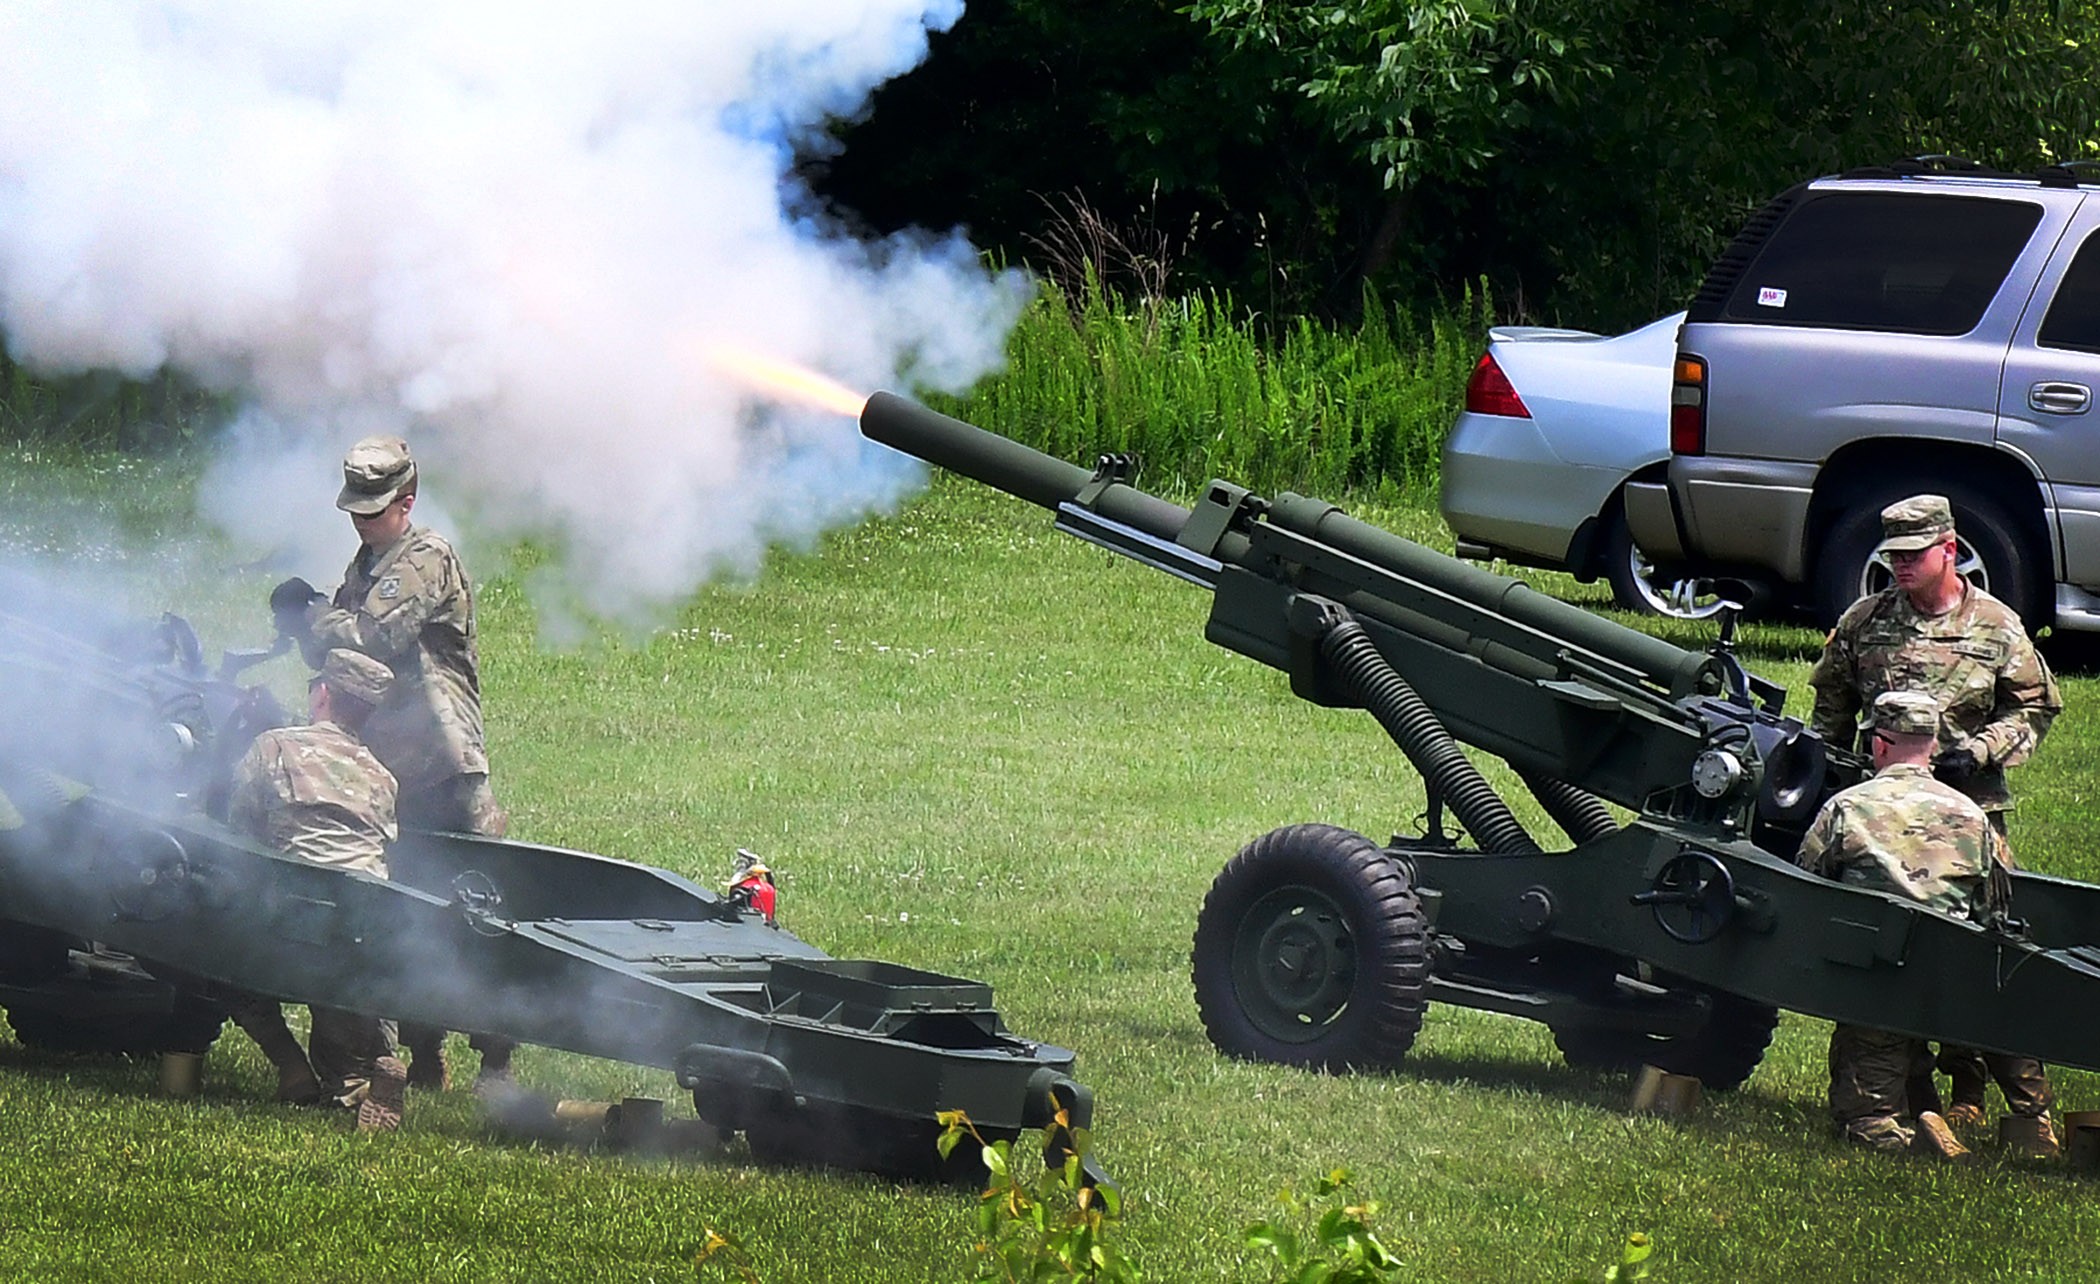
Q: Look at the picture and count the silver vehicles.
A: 2